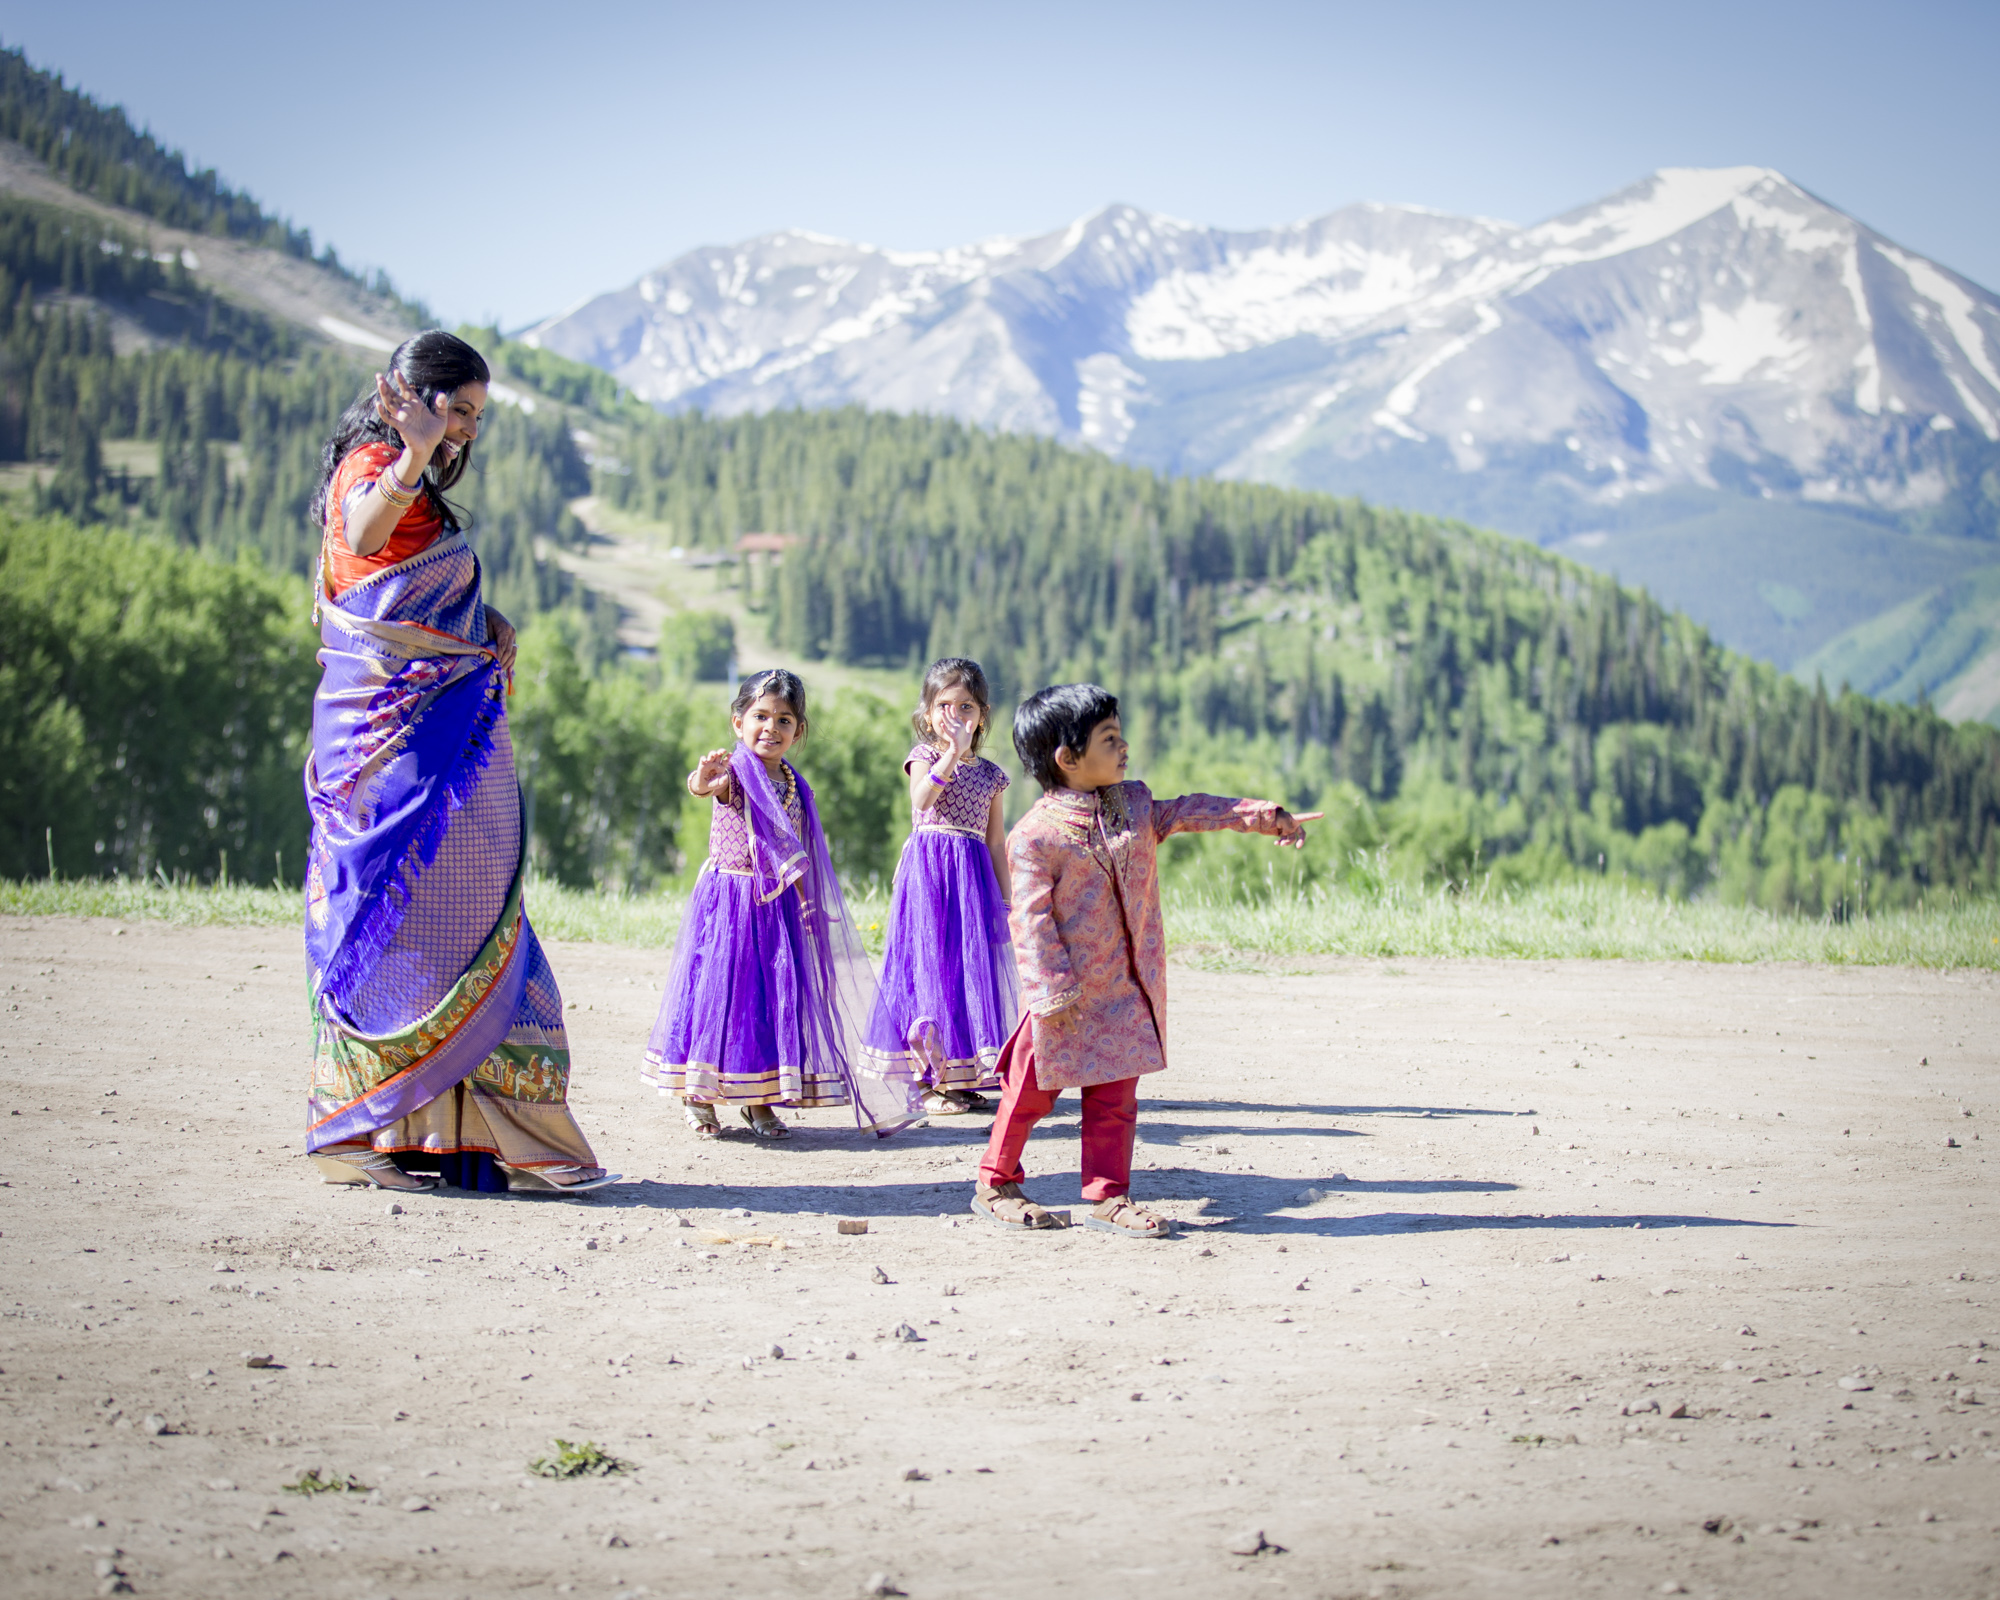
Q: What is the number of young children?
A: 3